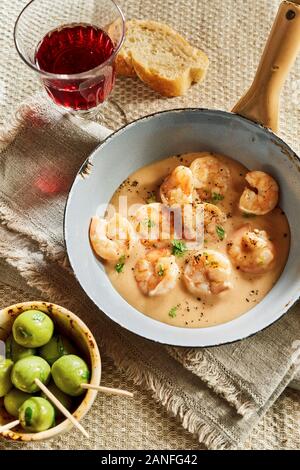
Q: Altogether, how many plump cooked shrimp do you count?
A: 9